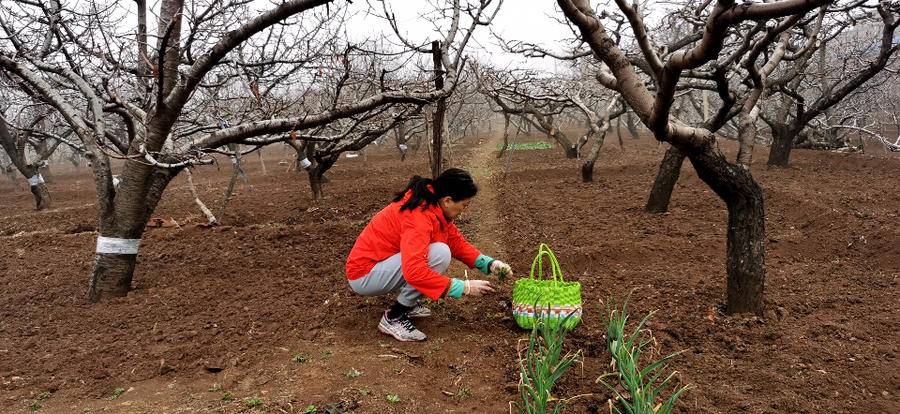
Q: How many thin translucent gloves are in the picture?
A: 2